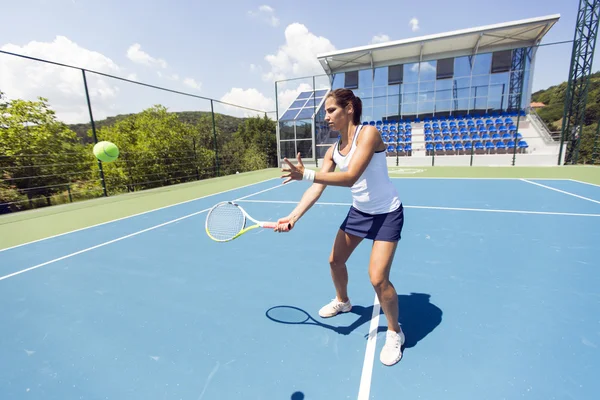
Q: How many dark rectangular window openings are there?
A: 4